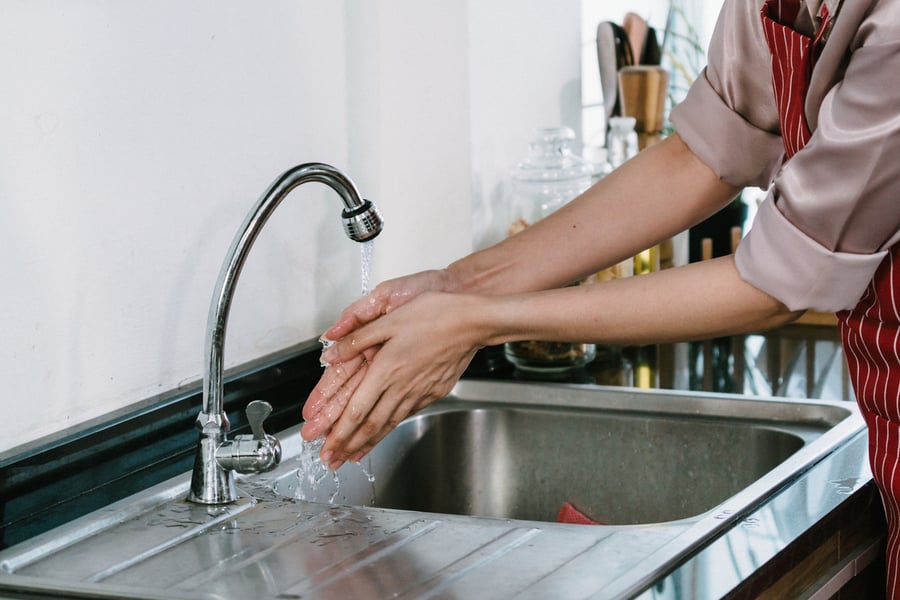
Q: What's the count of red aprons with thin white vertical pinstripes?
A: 1